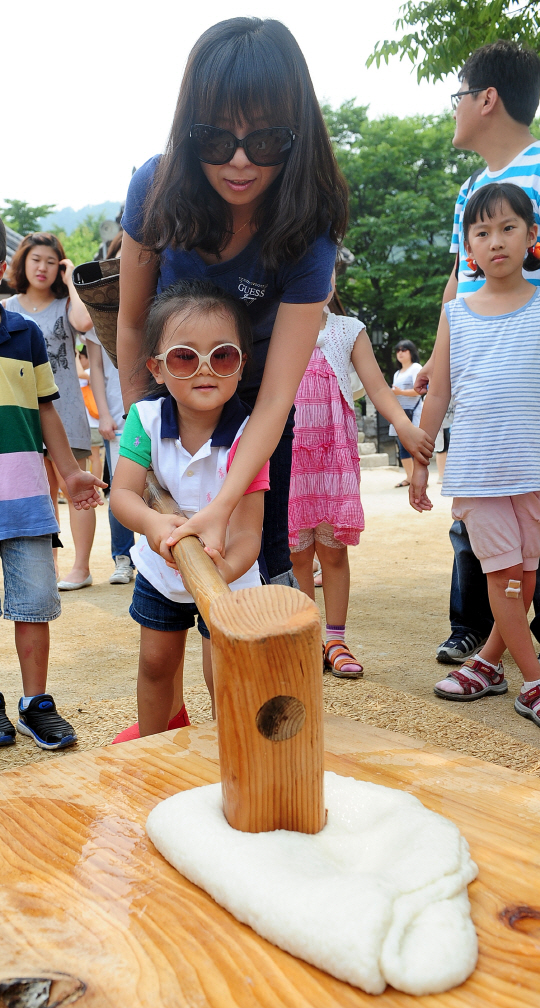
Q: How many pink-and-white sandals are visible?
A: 2